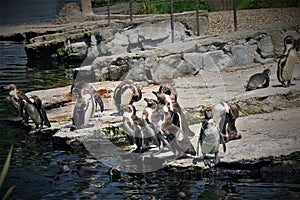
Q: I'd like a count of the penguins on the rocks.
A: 13